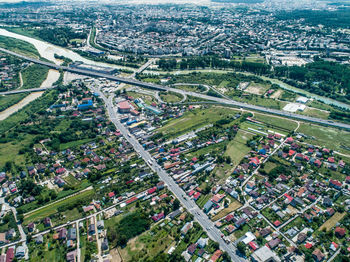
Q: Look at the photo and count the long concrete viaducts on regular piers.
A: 1